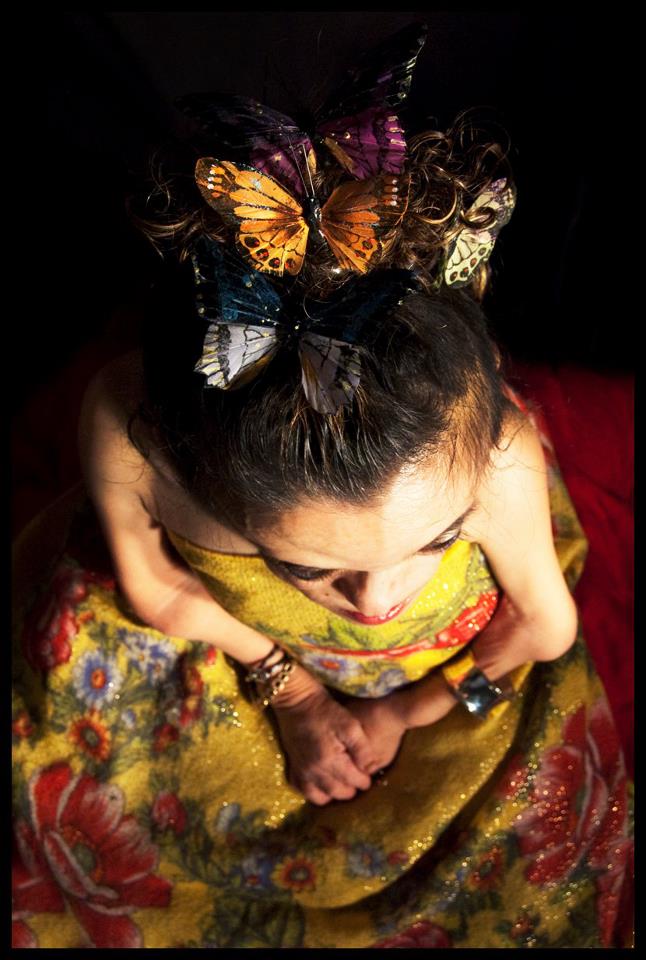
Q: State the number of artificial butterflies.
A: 4